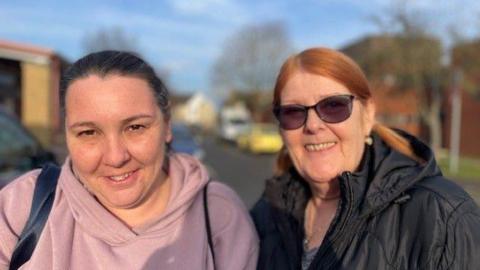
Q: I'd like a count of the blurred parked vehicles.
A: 4